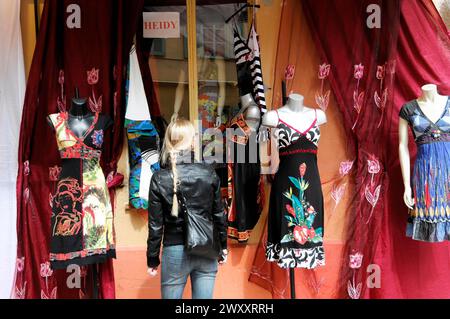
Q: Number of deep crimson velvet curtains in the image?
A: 2